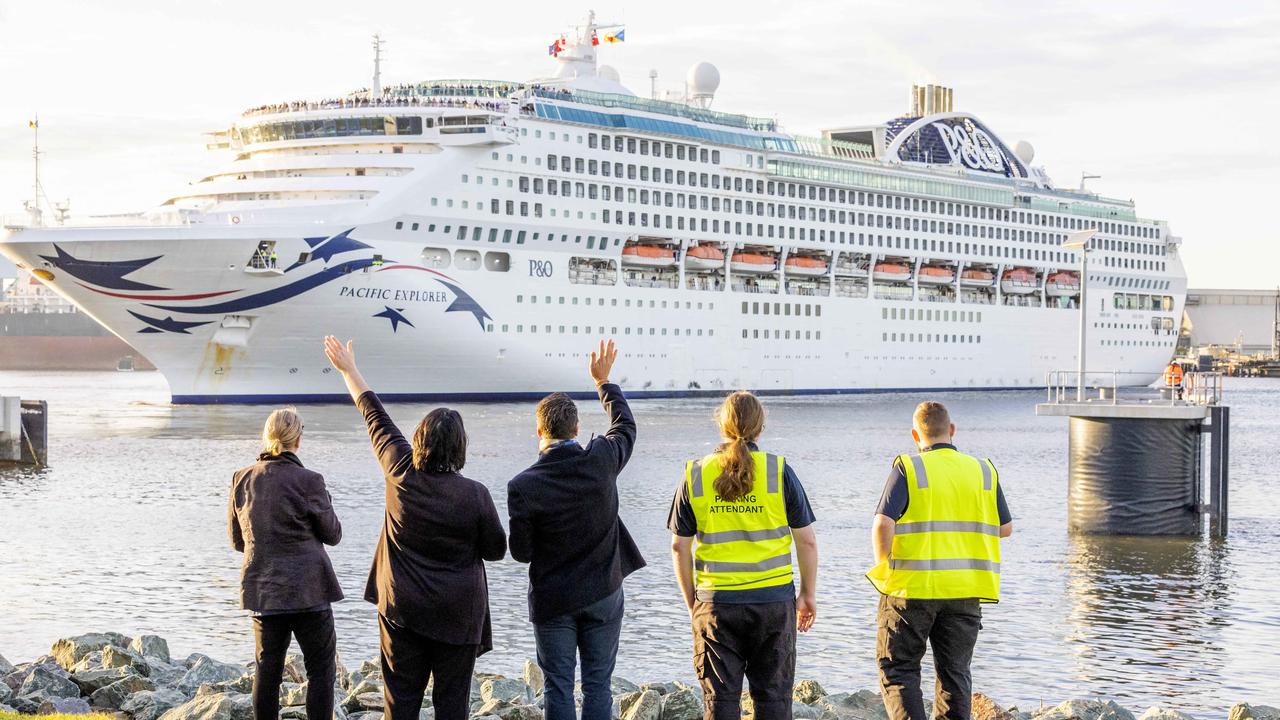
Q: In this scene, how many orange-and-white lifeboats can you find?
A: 9